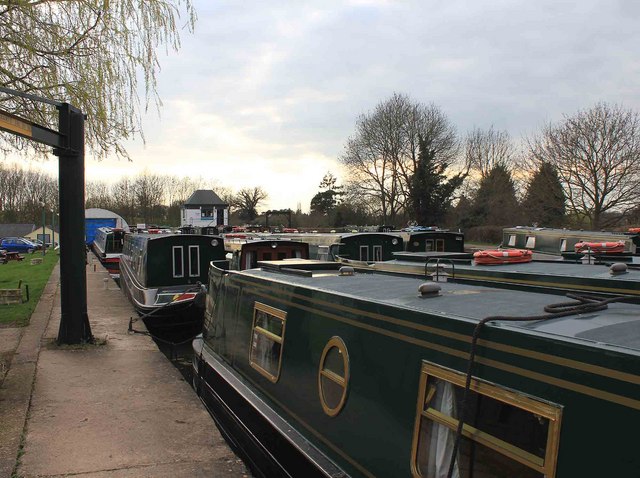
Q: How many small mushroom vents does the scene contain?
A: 3